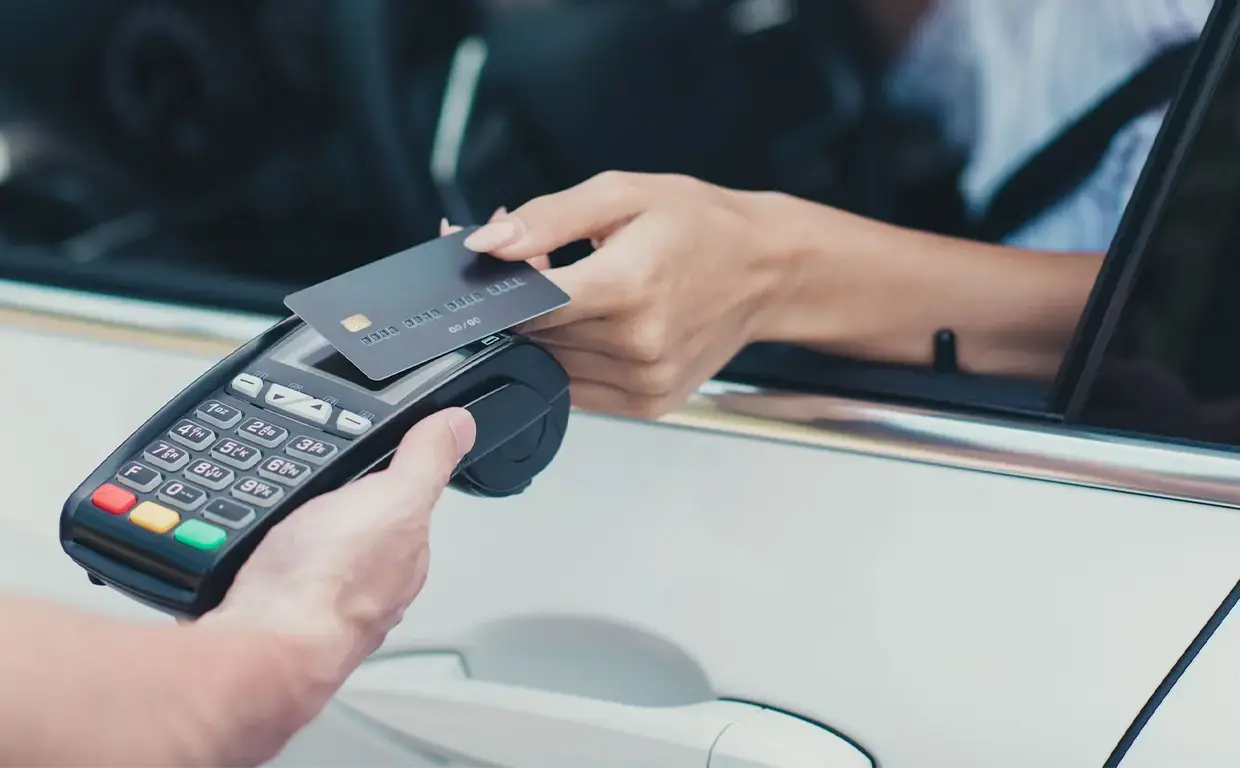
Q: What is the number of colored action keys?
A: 3